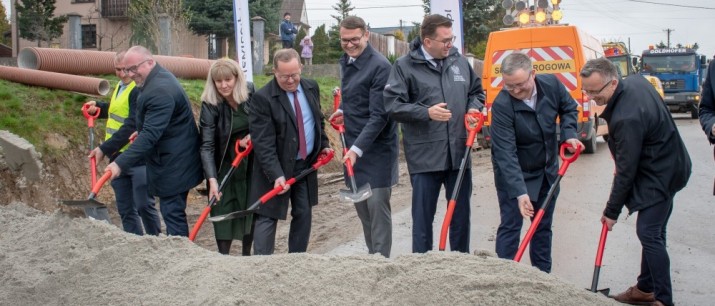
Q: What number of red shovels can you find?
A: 8